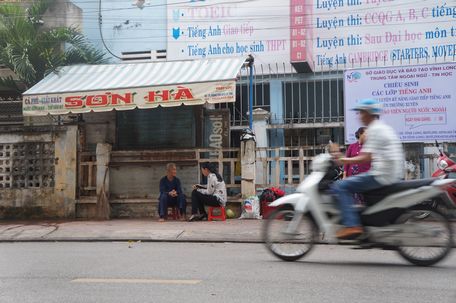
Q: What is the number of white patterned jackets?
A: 1